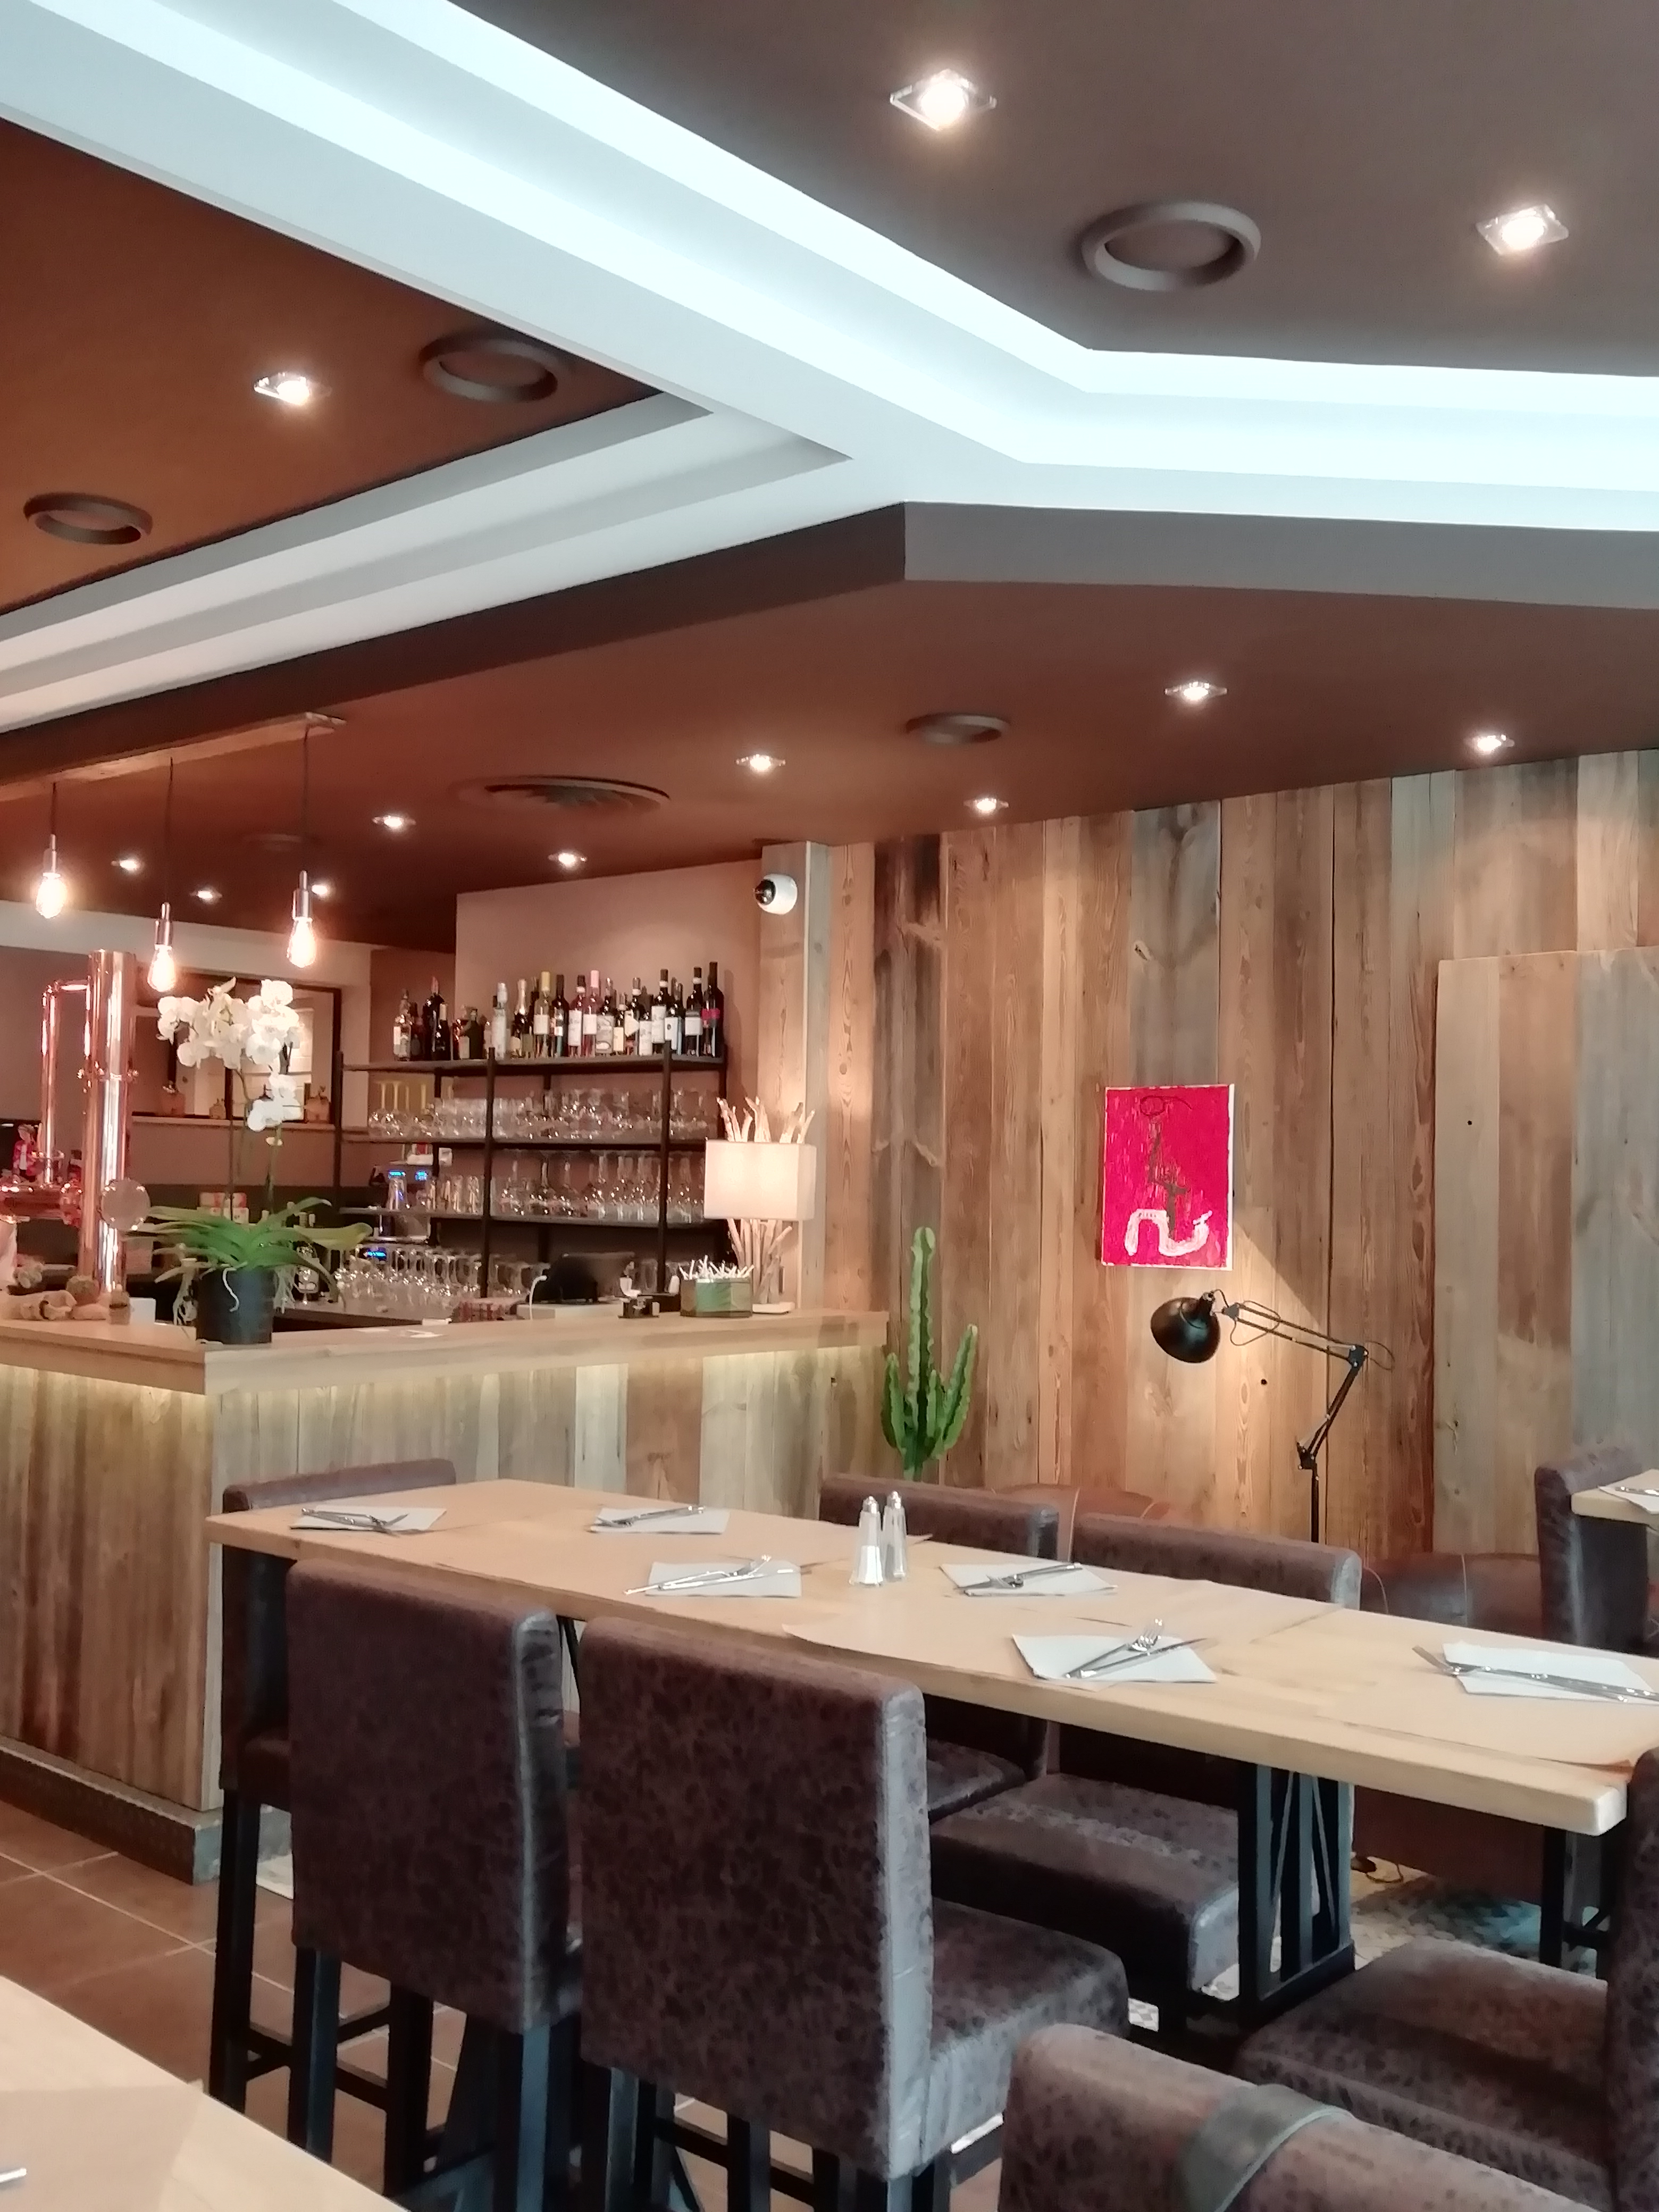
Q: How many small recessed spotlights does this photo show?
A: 12